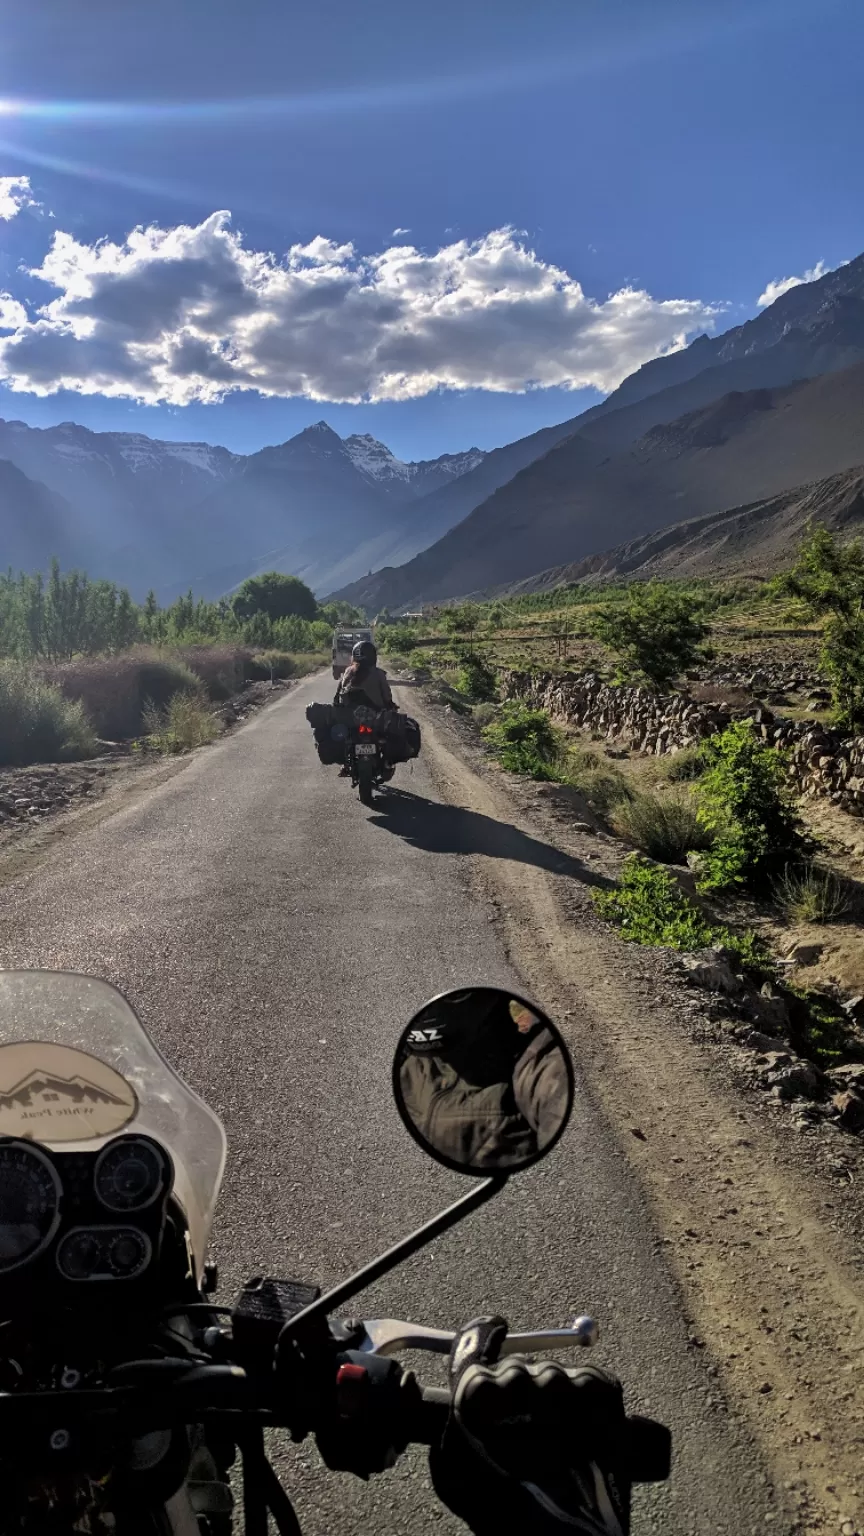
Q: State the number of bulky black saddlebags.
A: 2